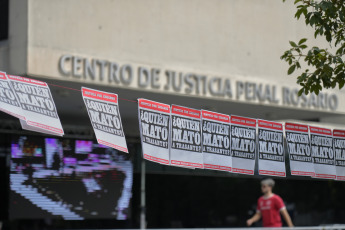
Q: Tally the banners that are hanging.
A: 11